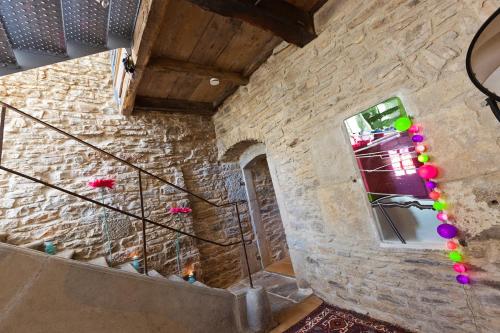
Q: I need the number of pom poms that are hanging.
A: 15